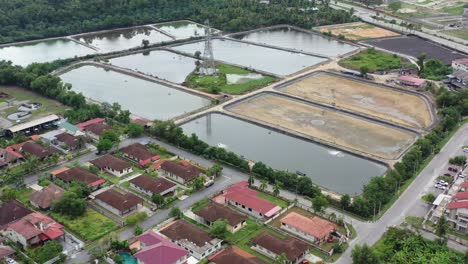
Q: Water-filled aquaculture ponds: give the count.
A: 8